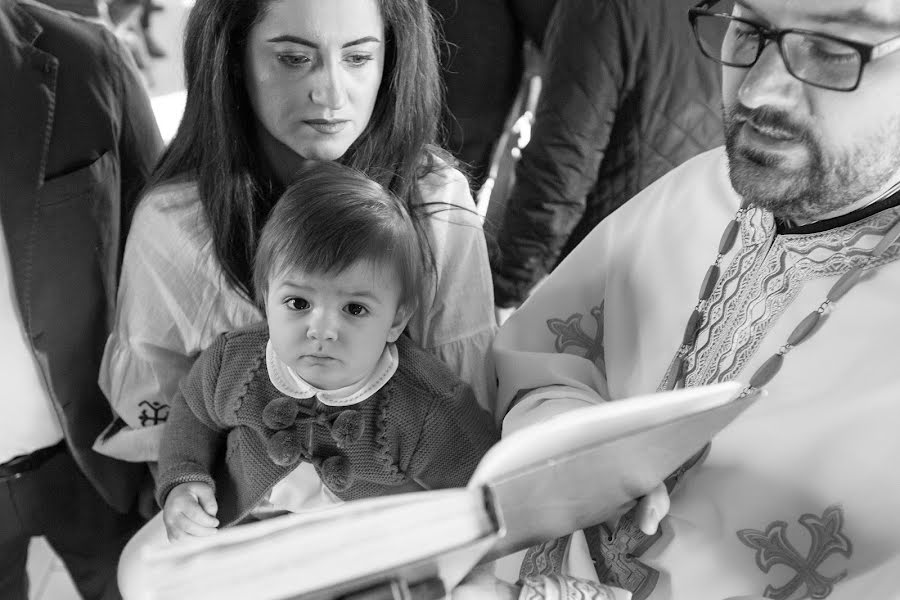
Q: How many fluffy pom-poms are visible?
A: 4